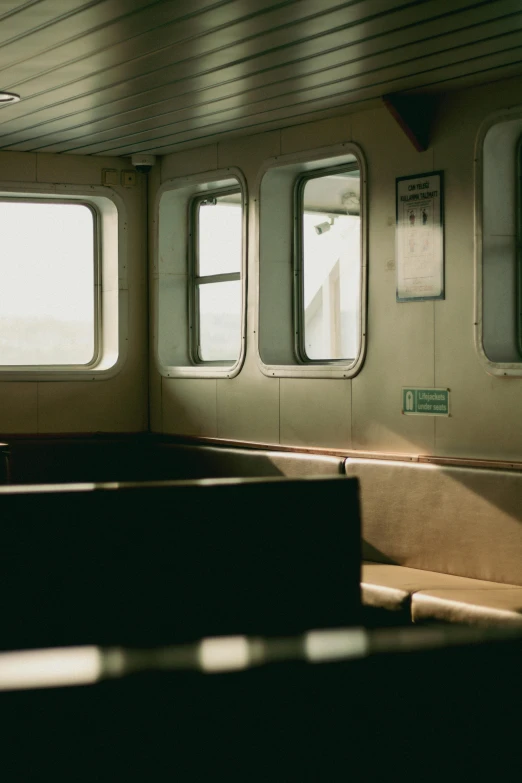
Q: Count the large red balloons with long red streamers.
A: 0